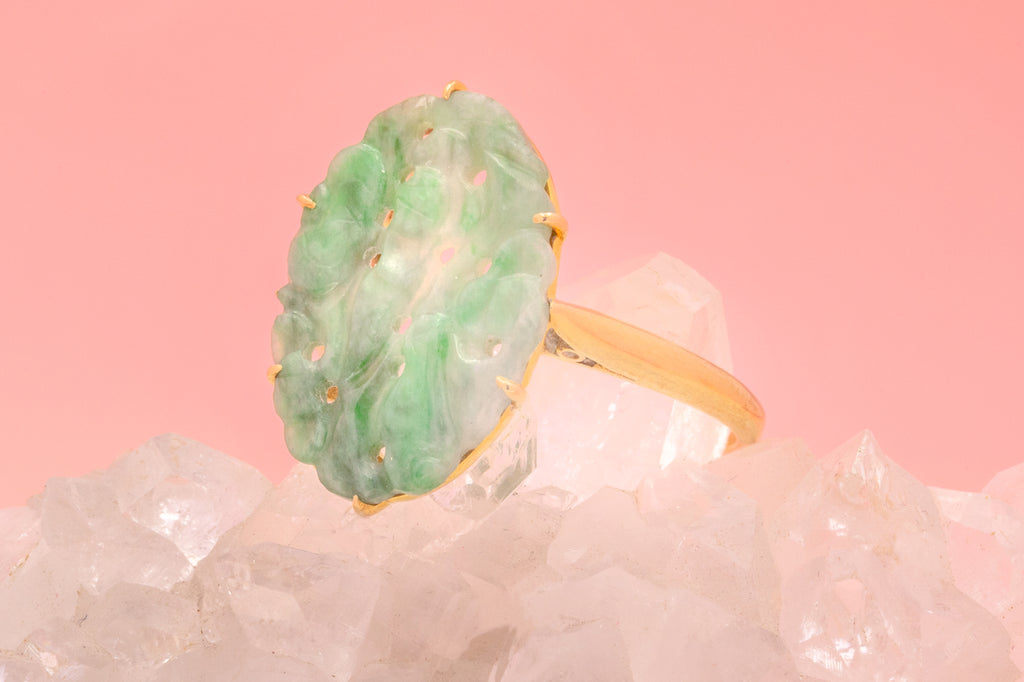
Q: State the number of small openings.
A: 13